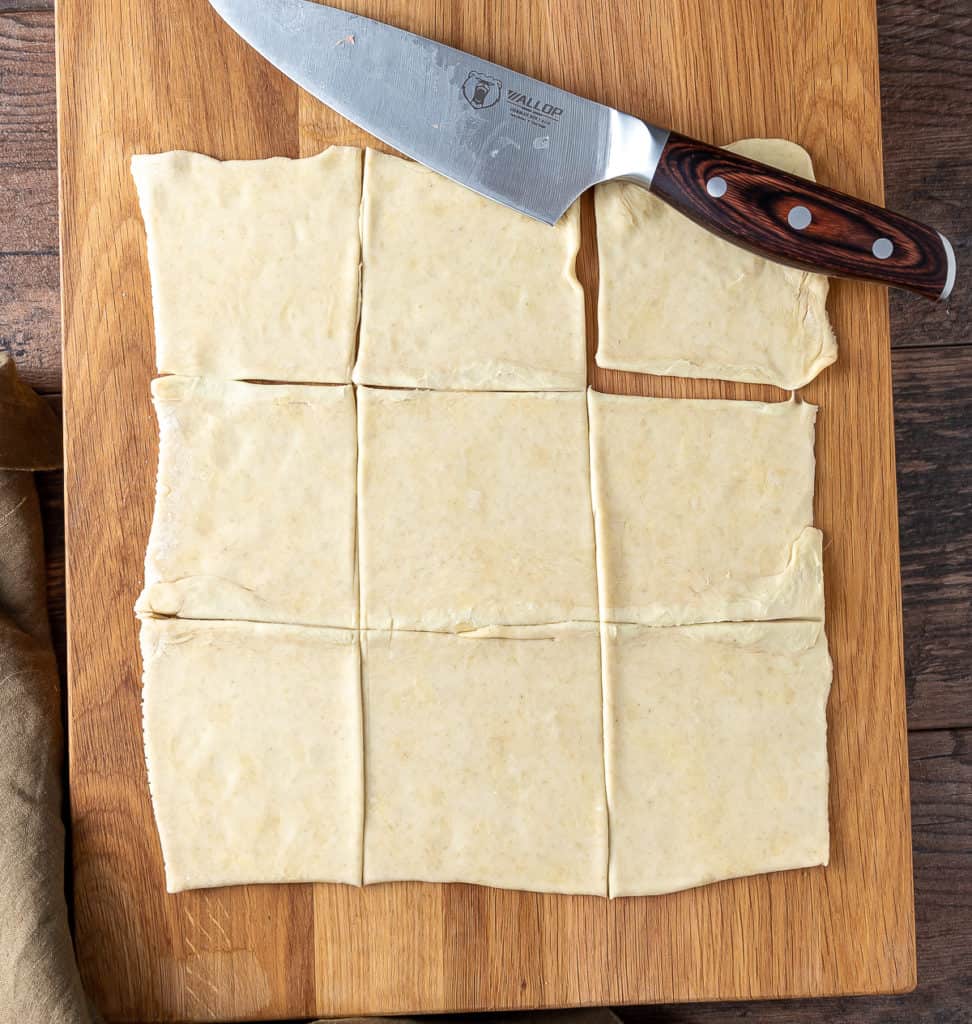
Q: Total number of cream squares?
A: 9